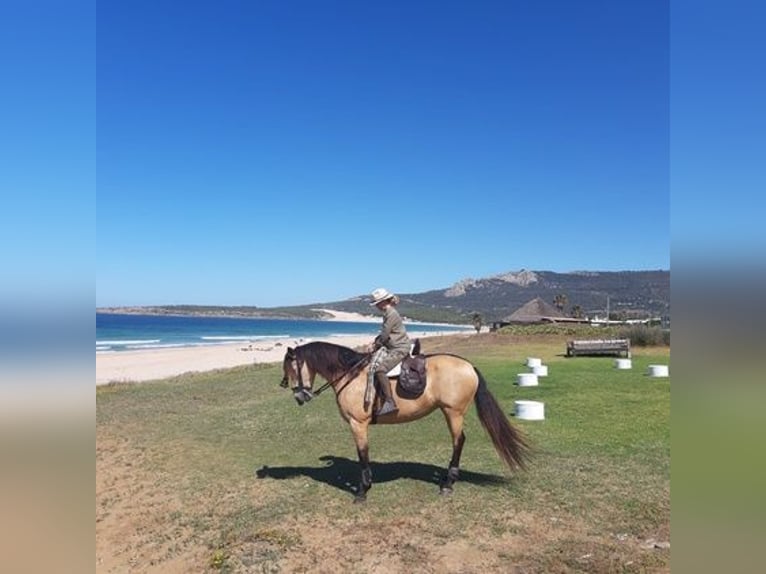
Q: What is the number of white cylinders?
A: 6